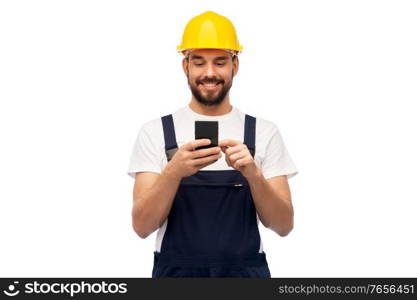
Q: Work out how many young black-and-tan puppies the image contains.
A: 0